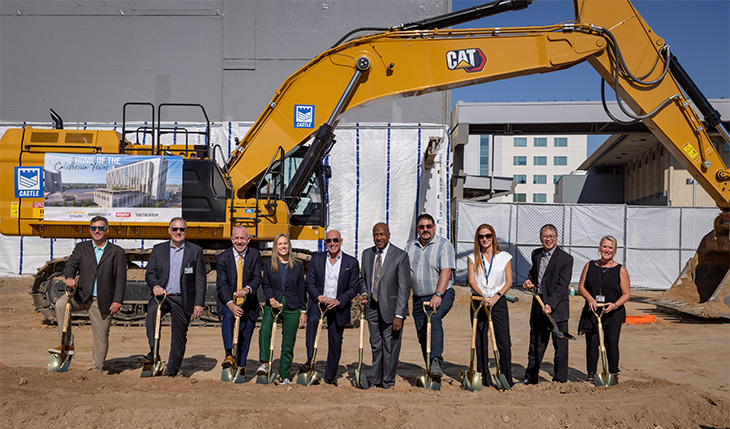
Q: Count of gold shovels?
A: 11